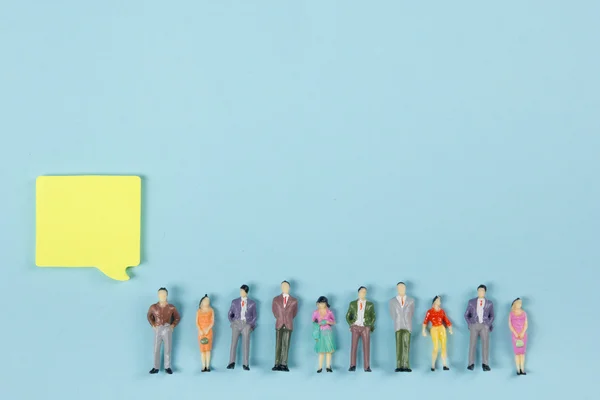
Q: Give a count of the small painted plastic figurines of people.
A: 10